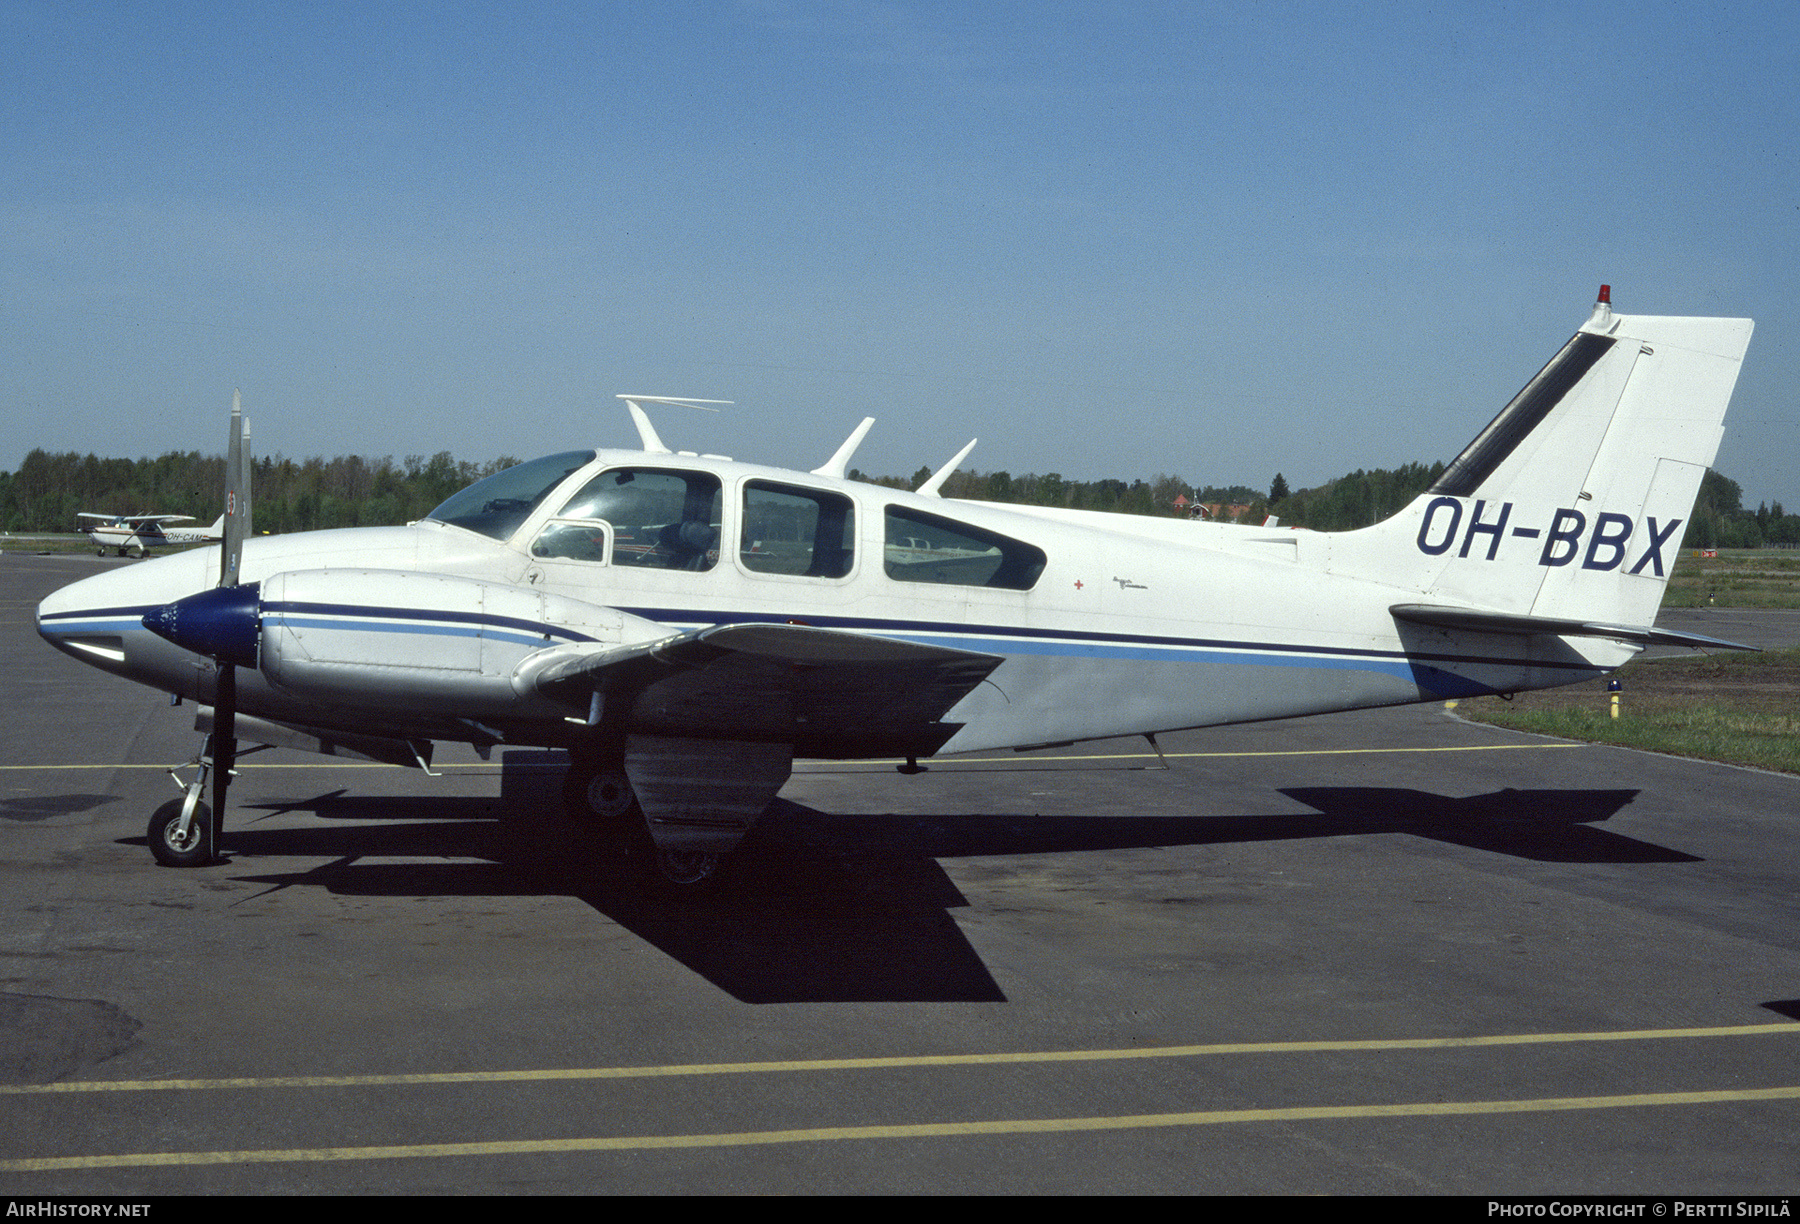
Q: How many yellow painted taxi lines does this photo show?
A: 3